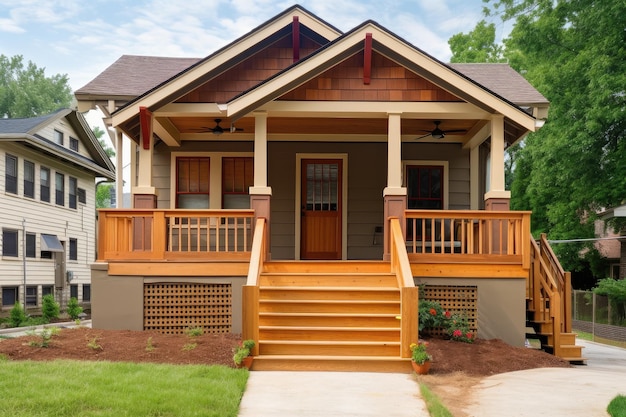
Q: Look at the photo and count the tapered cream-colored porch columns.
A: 4